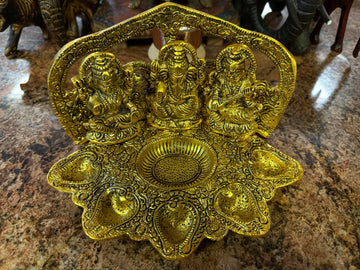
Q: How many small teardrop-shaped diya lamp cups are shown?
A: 5